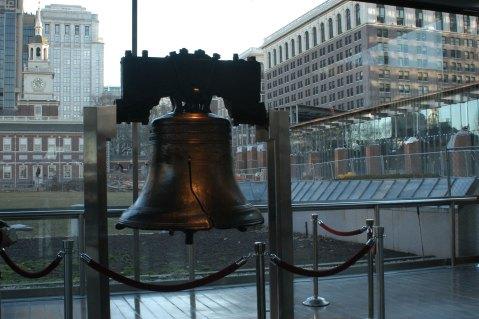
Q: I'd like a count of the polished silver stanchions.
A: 5